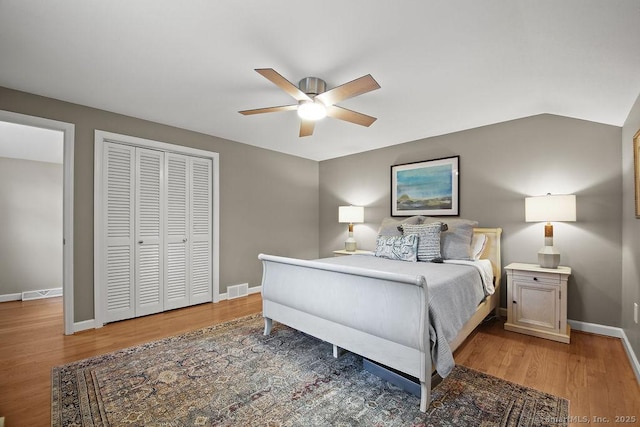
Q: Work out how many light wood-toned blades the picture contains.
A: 5